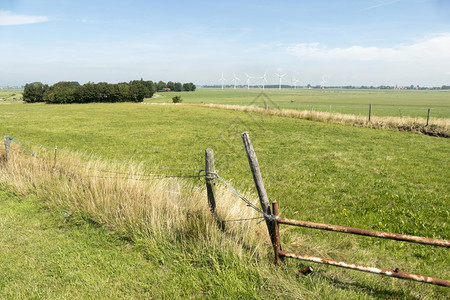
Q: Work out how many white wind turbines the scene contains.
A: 7